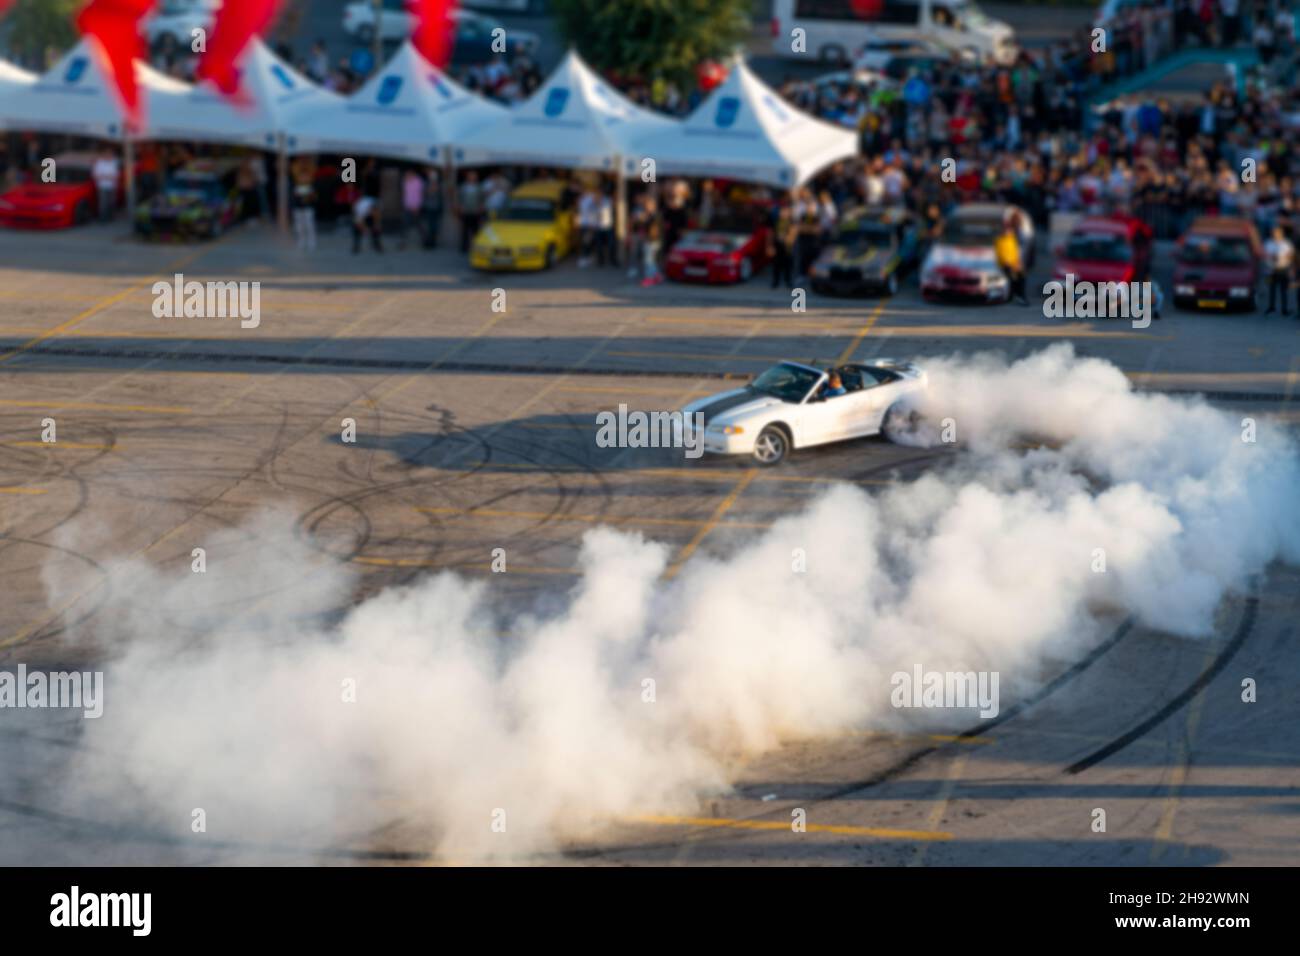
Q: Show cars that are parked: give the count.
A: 8